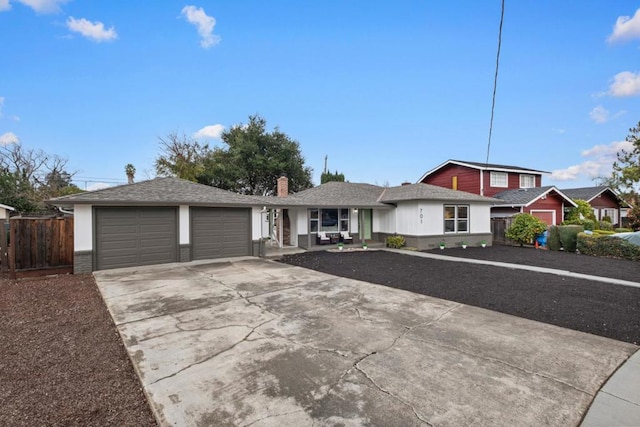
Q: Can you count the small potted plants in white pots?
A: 5